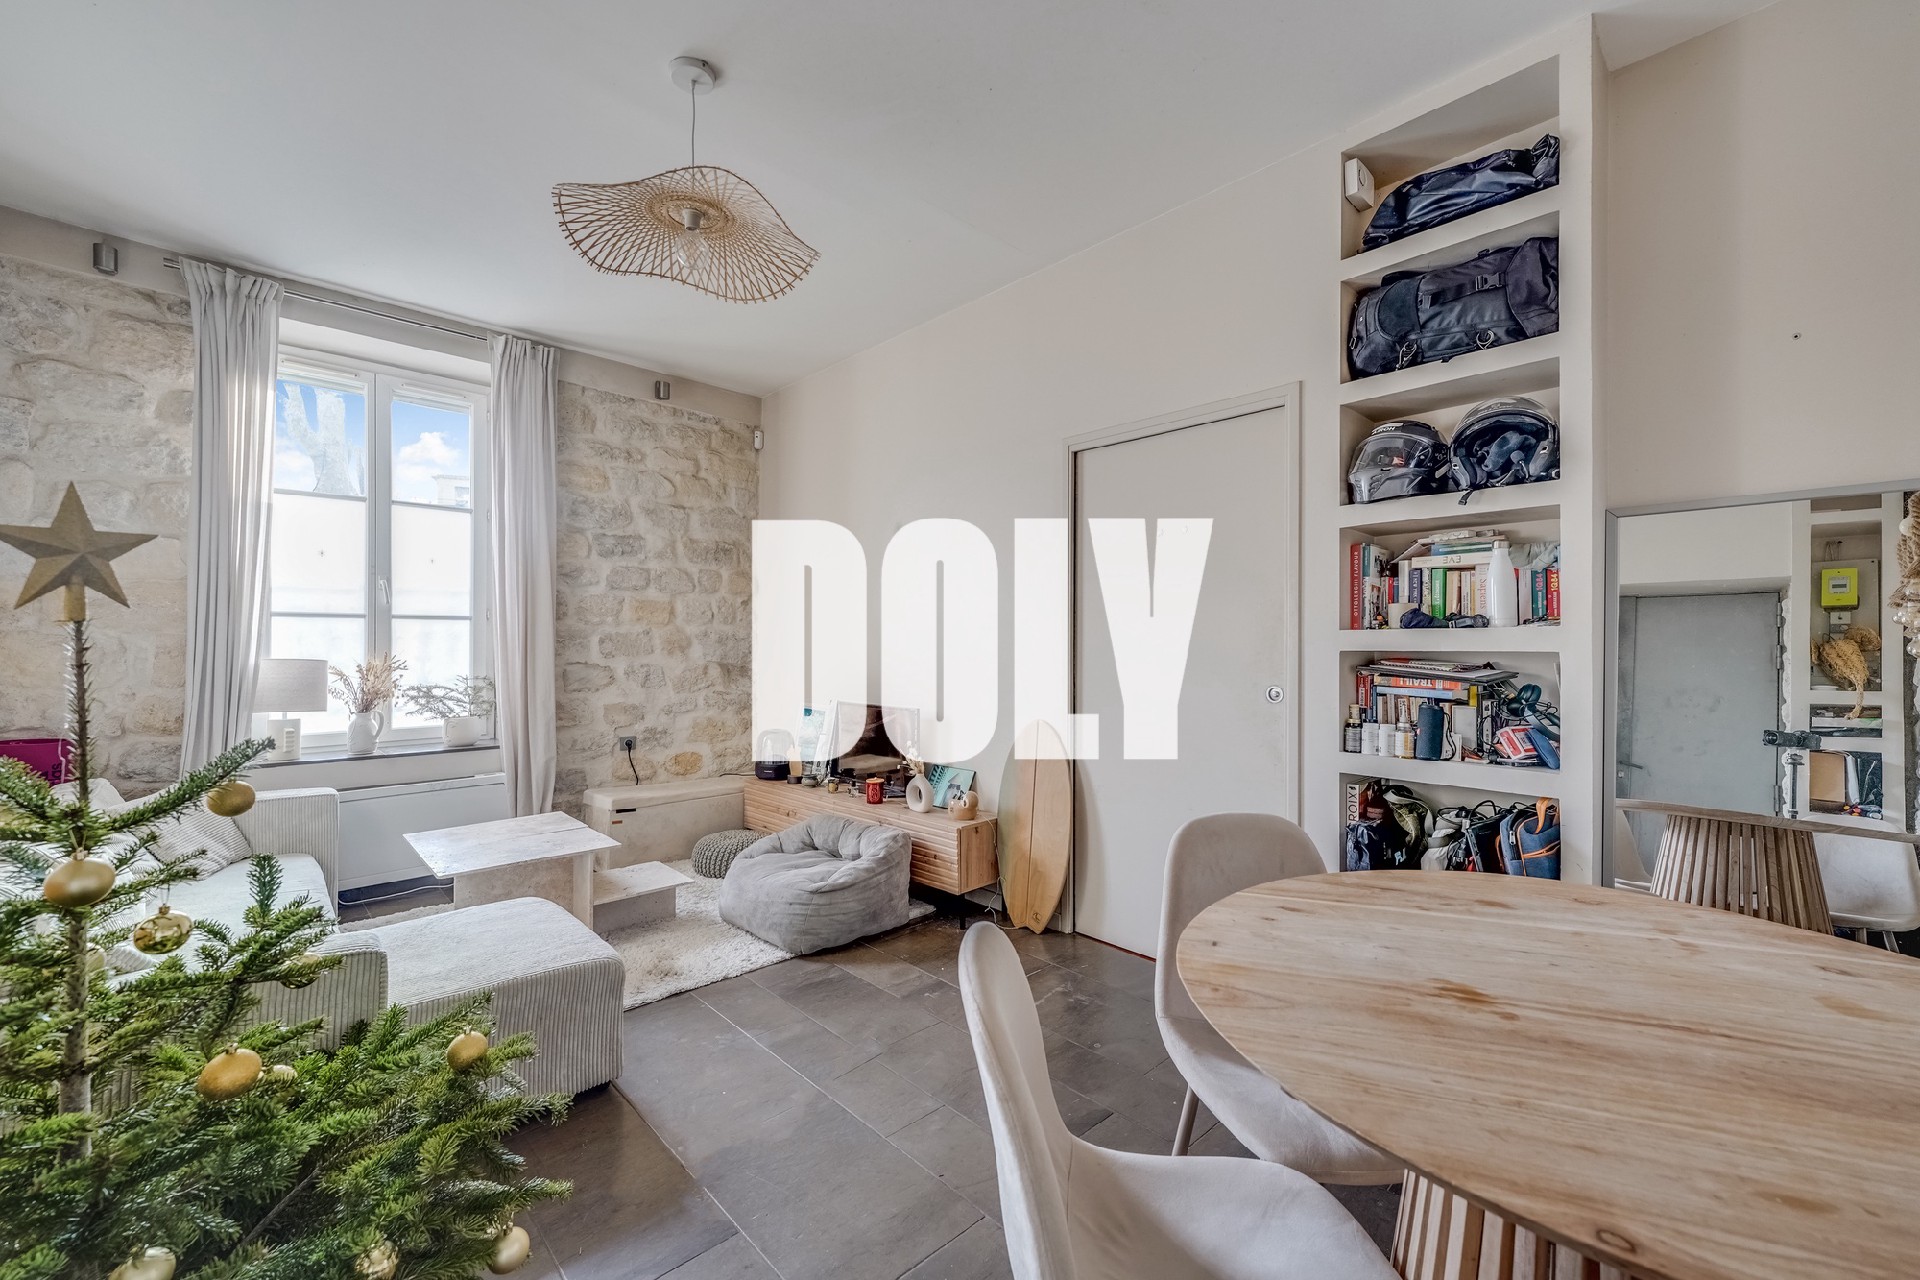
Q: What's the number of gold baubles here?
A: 11